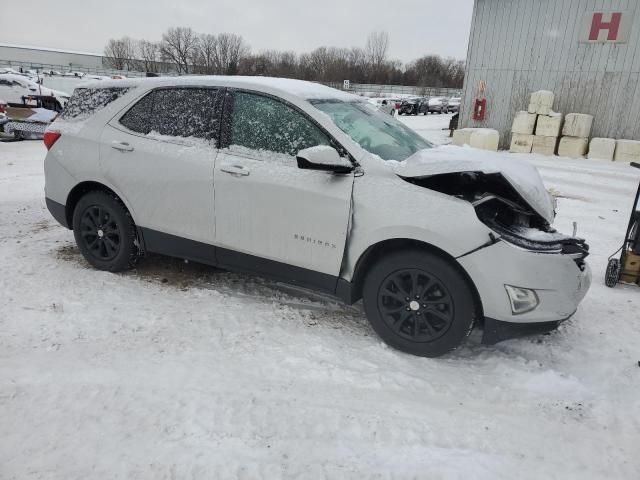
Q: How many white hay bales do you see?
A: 11